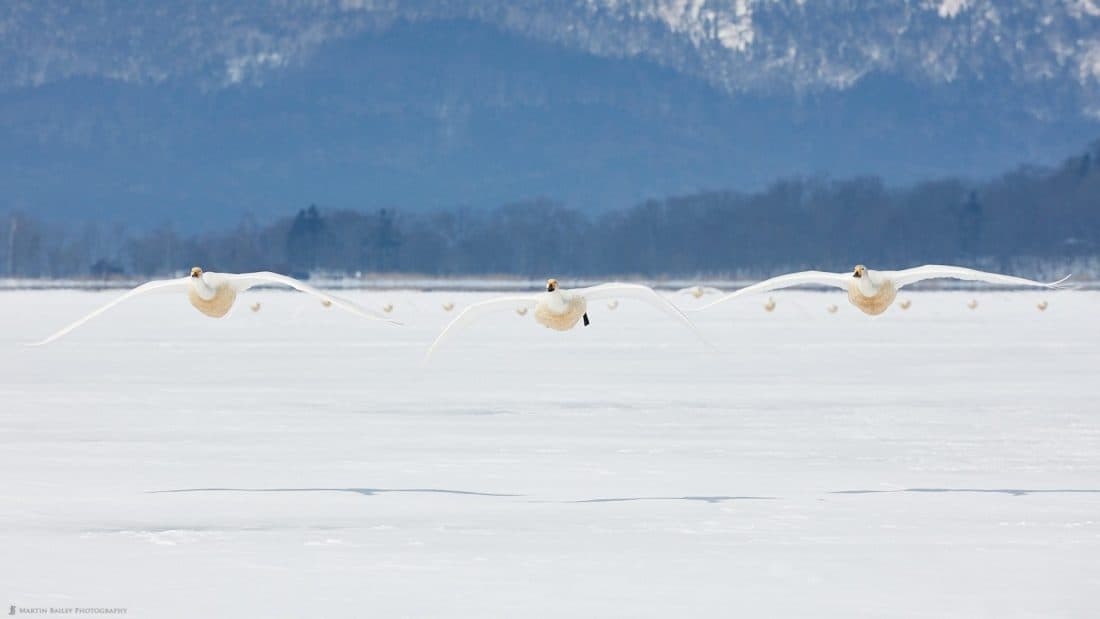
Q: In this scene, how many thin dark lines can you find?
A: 3